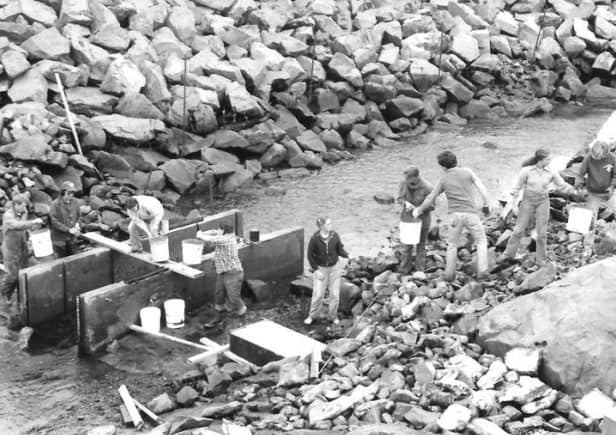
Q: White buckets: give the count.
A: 7